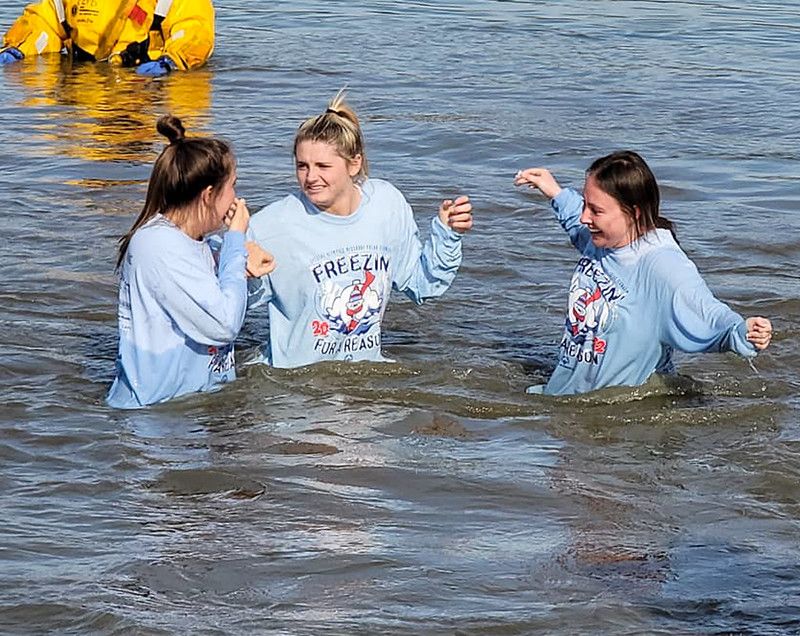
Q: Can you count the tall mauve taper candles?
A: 0